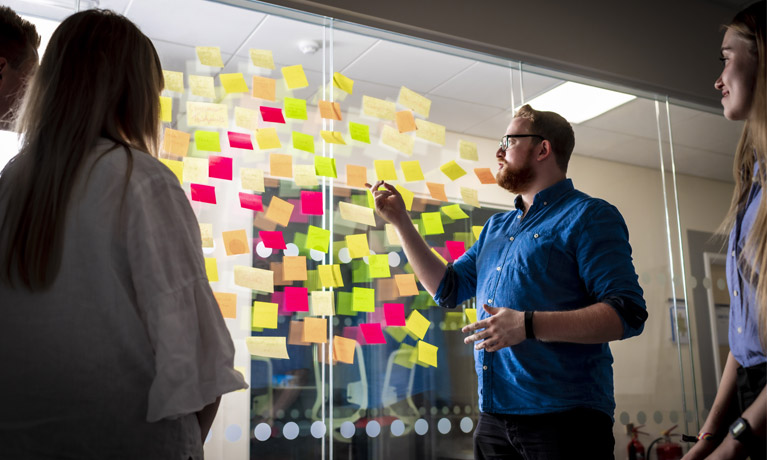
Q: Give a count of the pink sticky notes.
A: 11